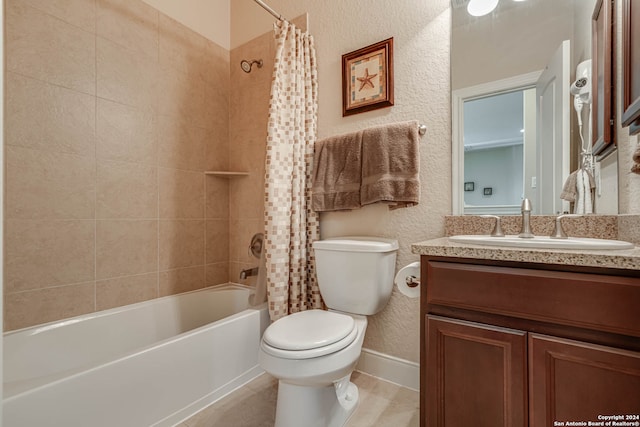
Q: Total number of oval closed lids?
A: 1